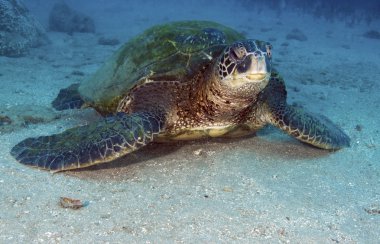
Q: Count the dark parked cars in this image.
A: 0